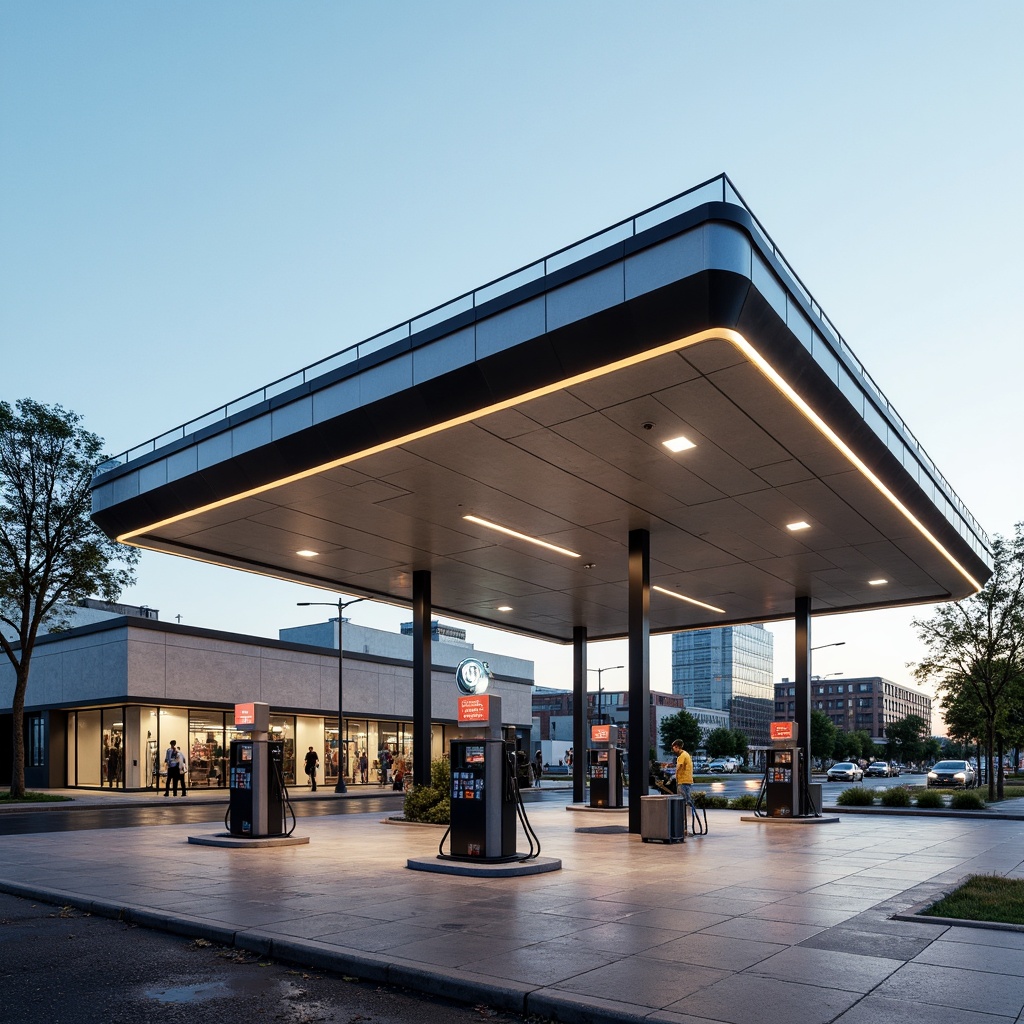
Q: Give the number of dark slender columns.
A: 4